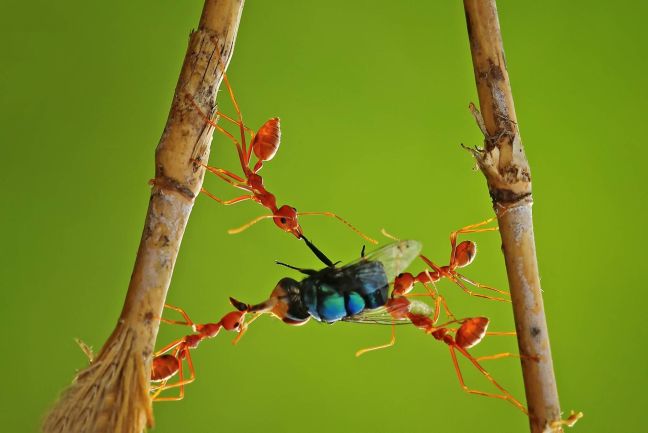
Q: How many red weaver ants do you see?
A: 4